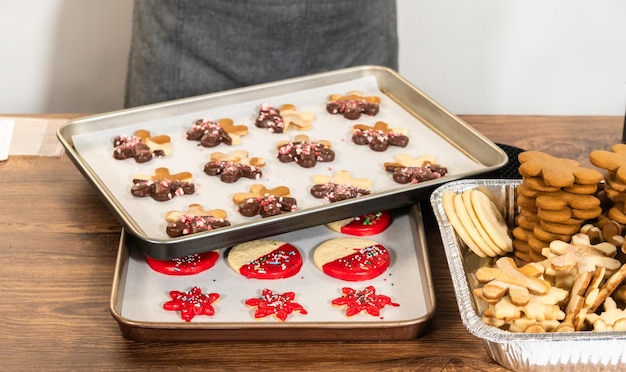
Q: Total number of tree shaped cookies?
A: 0